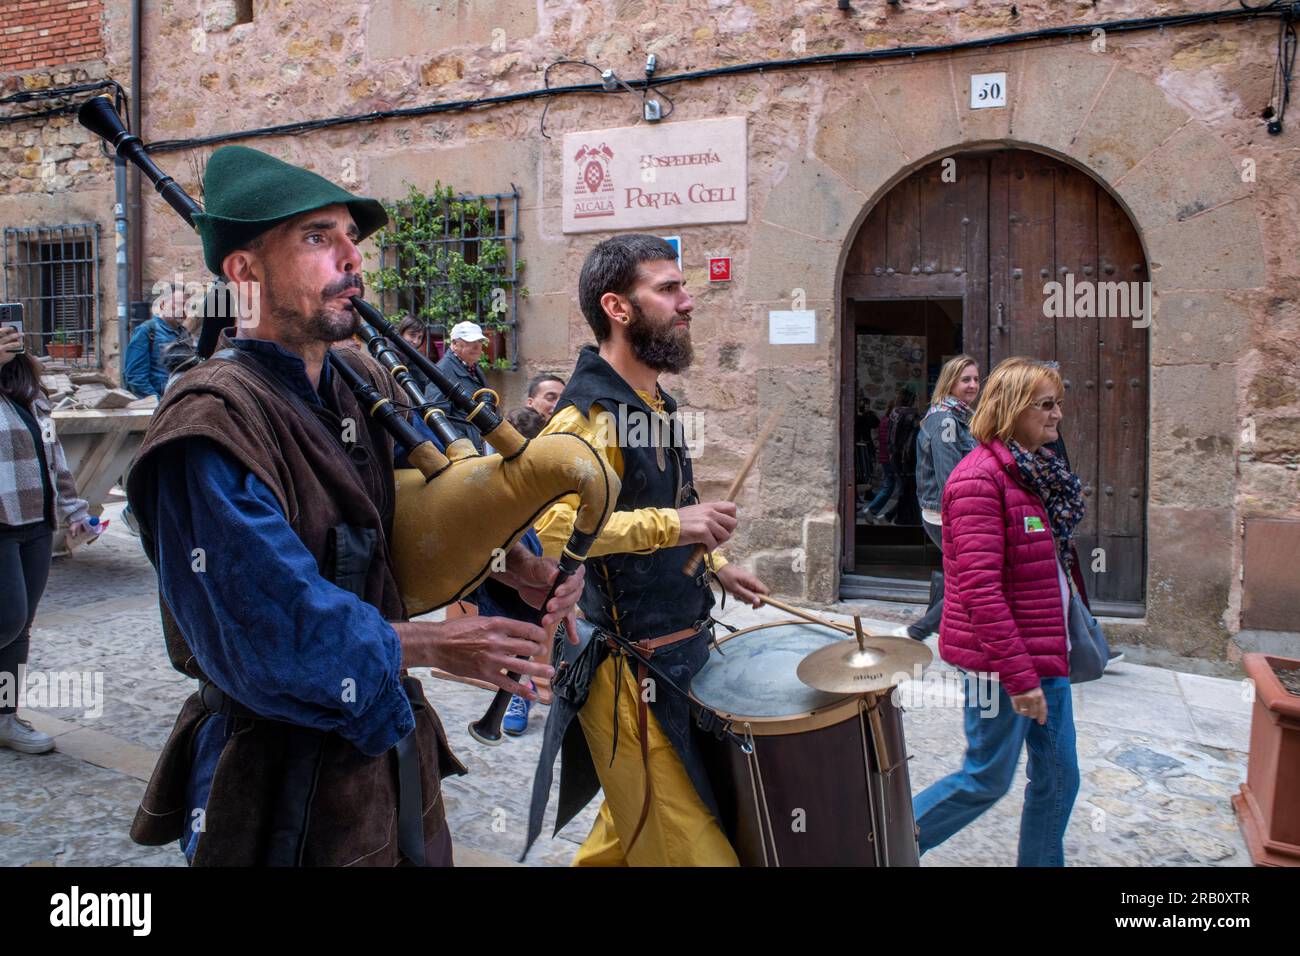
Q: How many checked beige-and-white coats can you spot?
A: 1